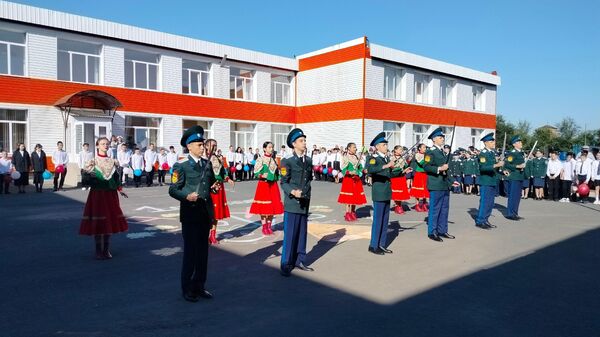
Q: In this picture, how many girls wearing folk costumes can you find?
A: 6